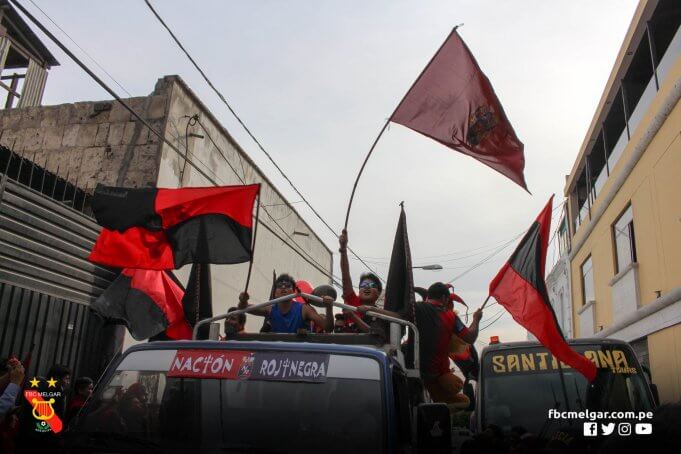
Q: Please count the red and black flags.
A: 3